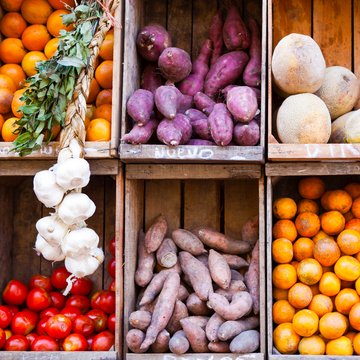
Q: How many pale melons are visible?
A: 4